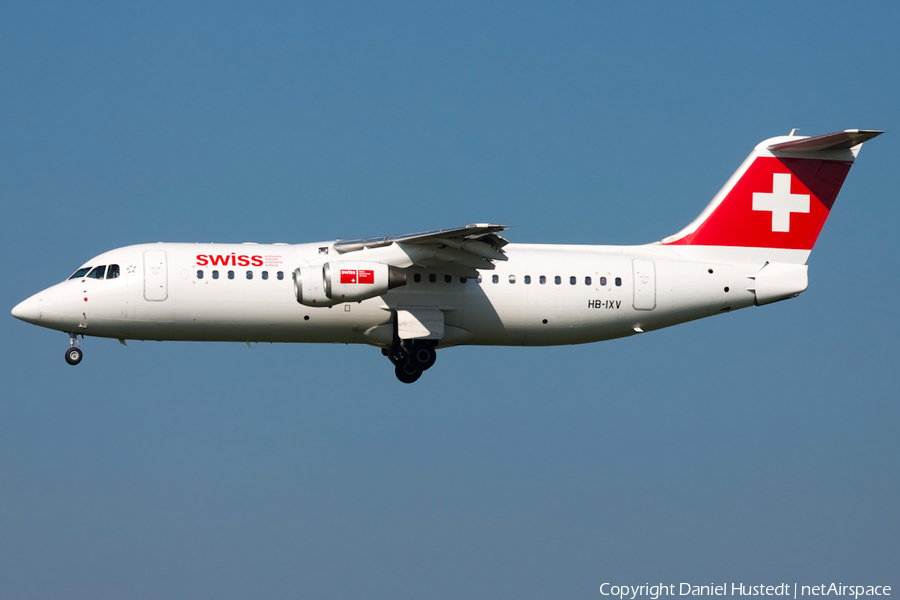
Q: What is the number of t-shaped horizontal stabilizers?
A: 1